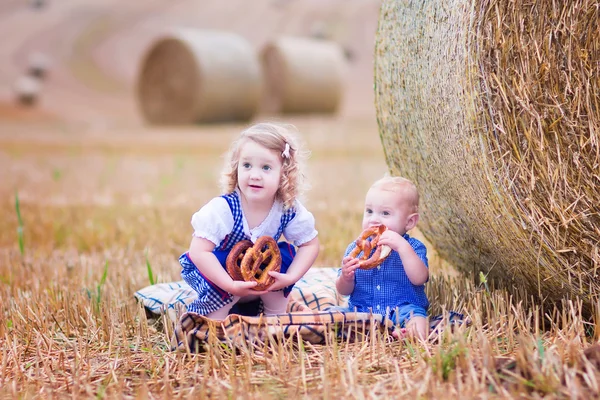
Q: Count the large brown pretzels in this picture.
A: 3